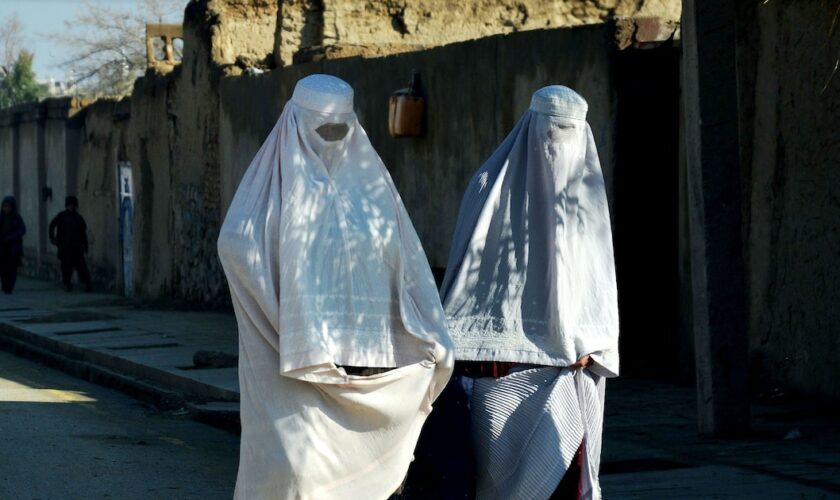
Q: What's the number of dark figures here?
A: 2